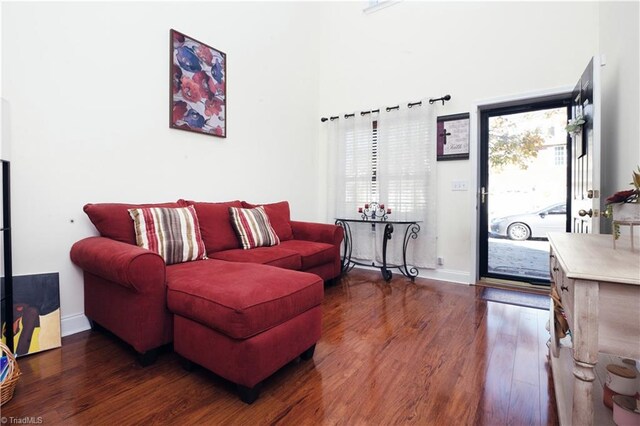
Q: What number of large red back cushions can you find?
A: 3